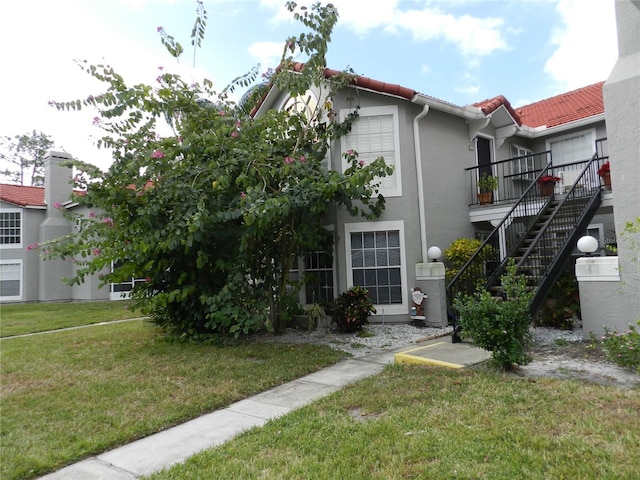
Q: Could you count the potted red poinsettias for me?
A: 2